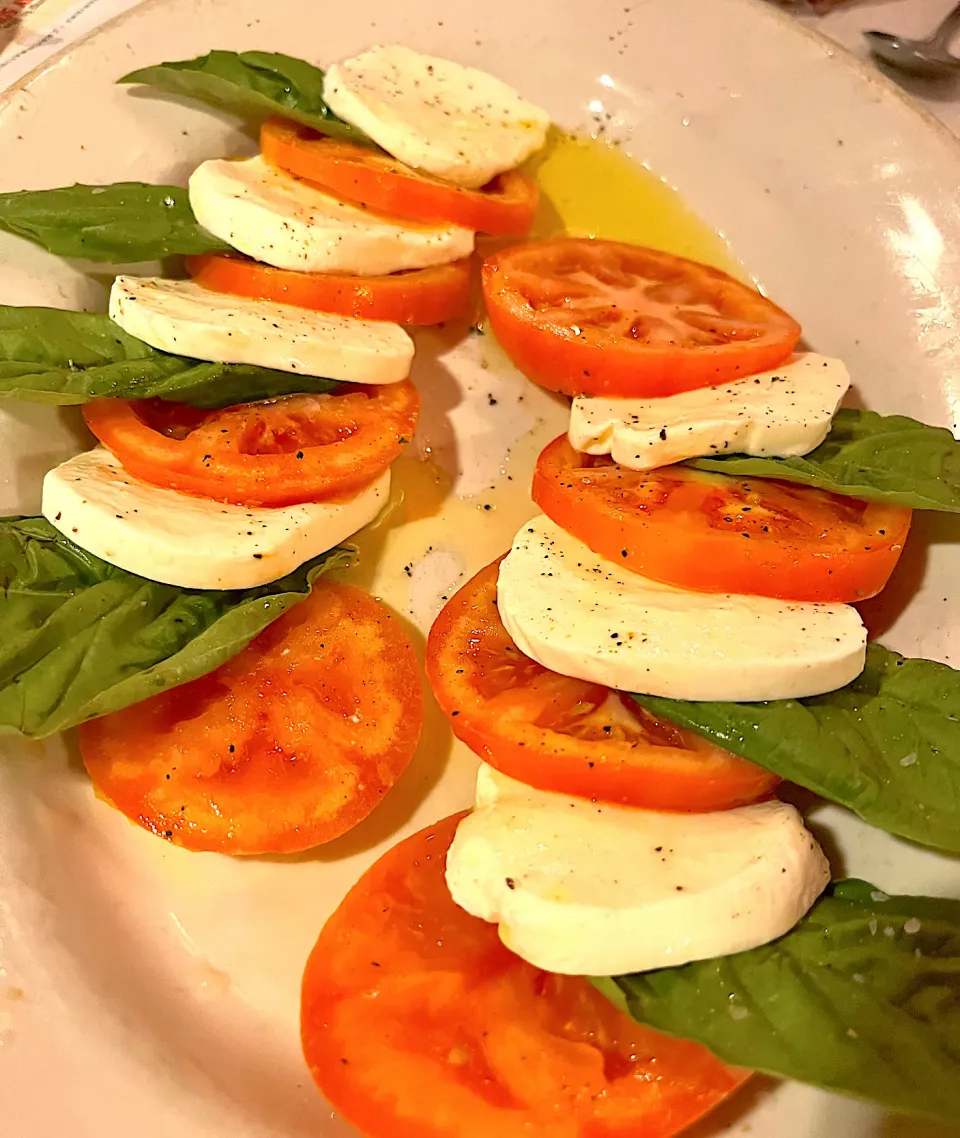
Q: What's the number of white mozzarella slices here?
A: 7